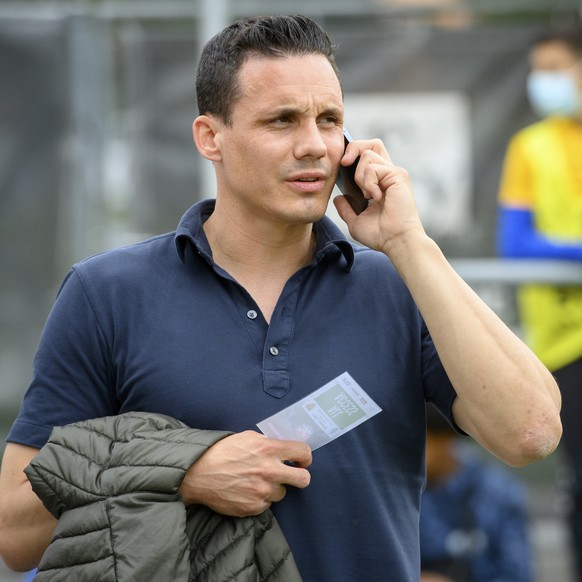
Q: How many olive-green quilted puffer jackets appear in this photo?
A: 1